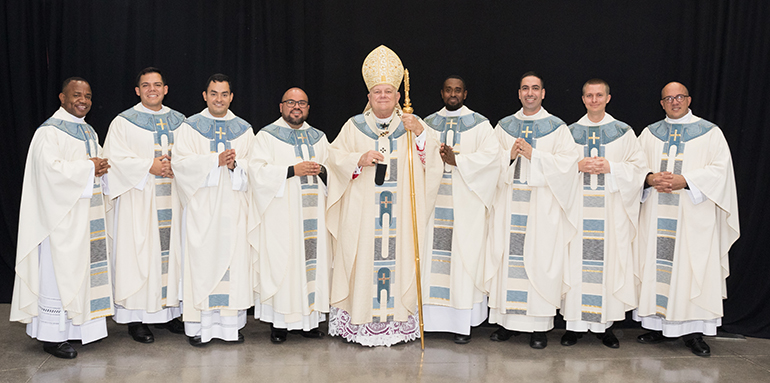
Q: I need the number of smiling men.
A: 9